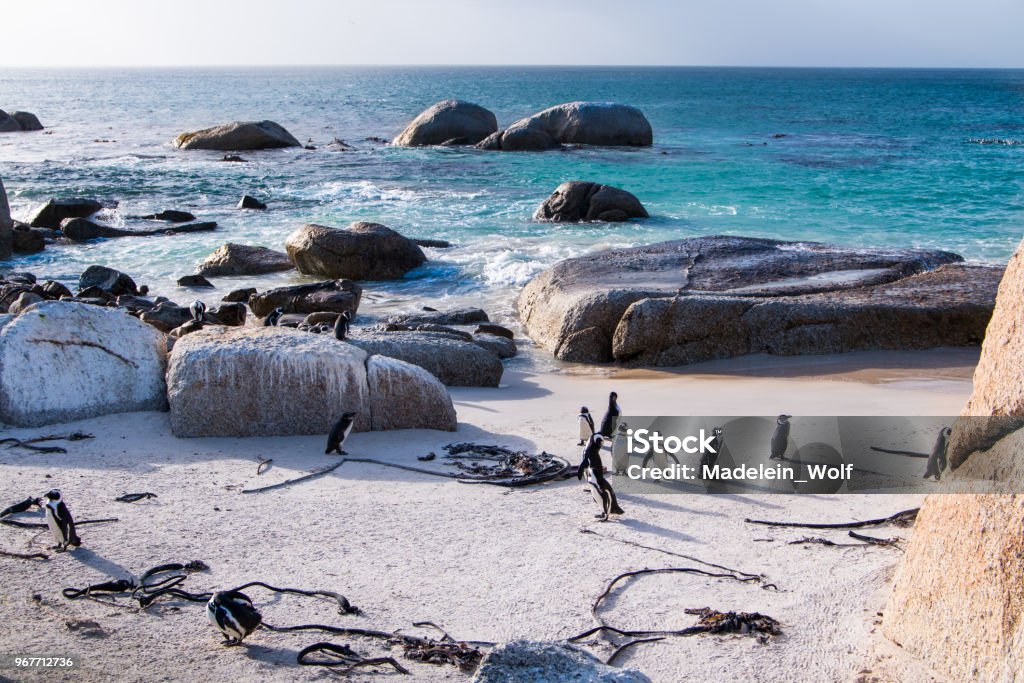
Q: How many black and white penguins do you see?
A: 15